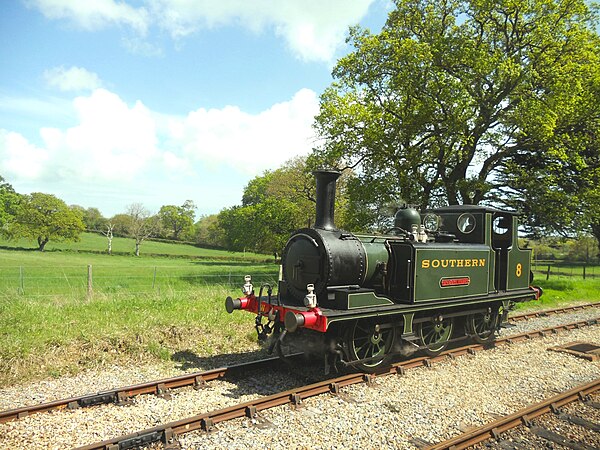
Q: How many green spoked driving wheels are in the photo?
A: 3